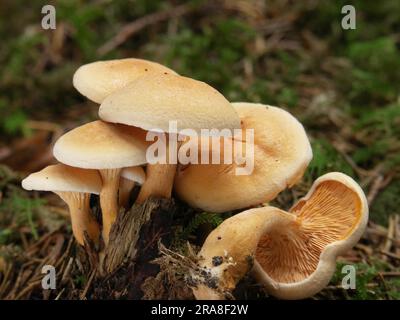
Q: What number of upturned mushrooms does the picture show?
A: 1